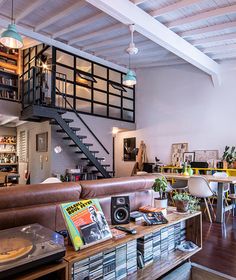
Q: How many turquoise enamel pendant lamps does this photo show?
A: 2